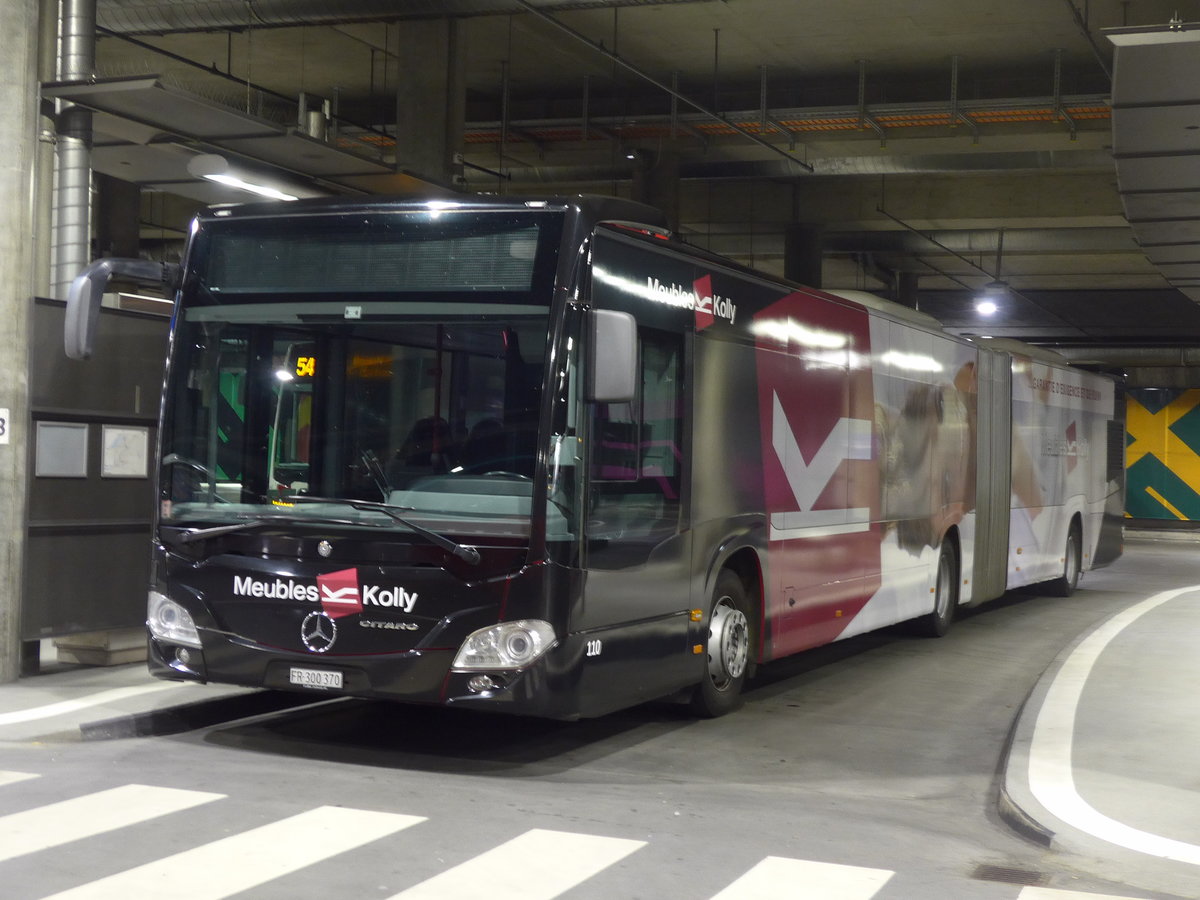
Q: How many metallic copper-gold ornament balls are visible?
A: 0